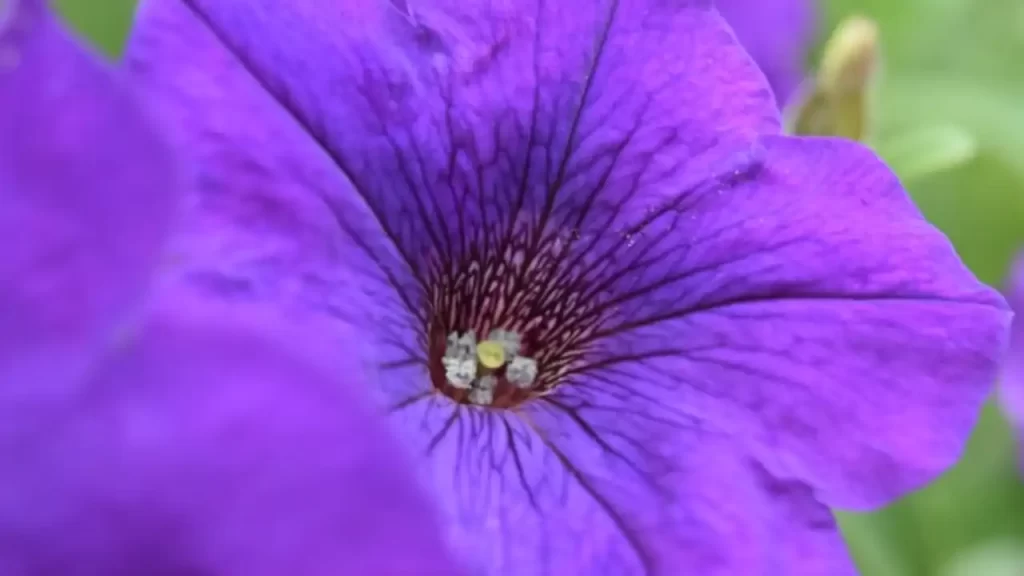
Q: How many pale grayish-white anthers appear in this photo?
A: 5